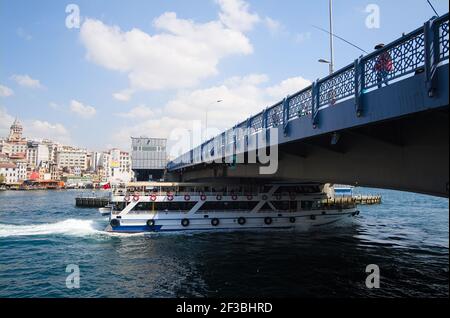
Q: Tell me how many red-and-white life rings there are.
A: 12